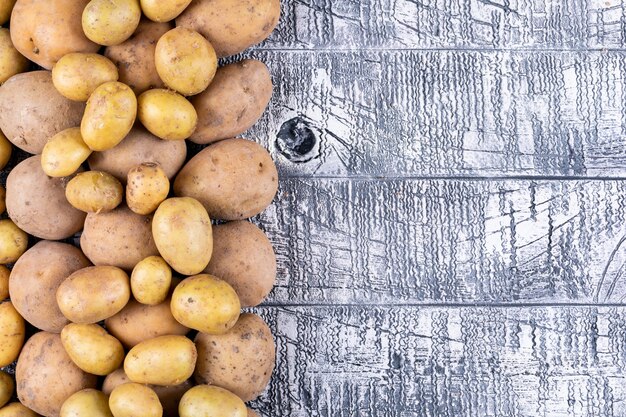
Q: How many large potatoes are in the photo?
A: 15